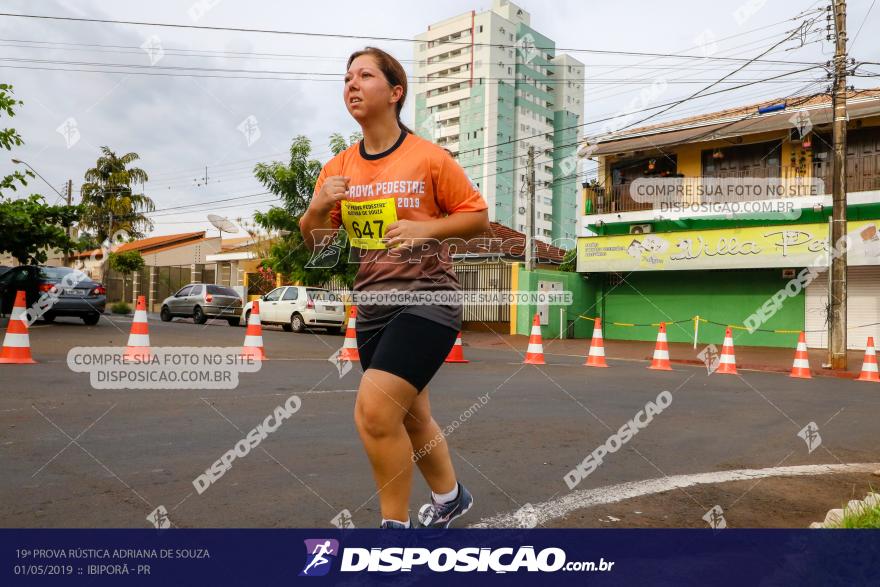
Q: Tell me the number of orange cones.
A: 11